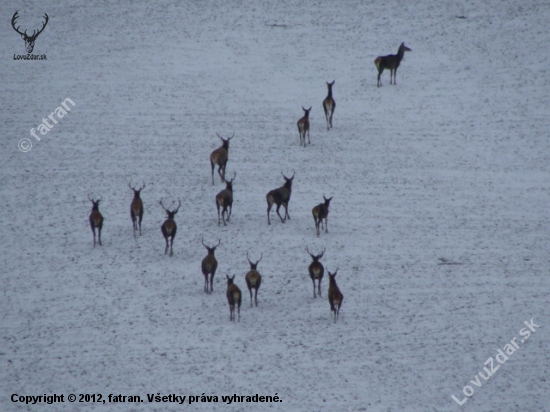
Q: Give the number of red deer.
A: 15